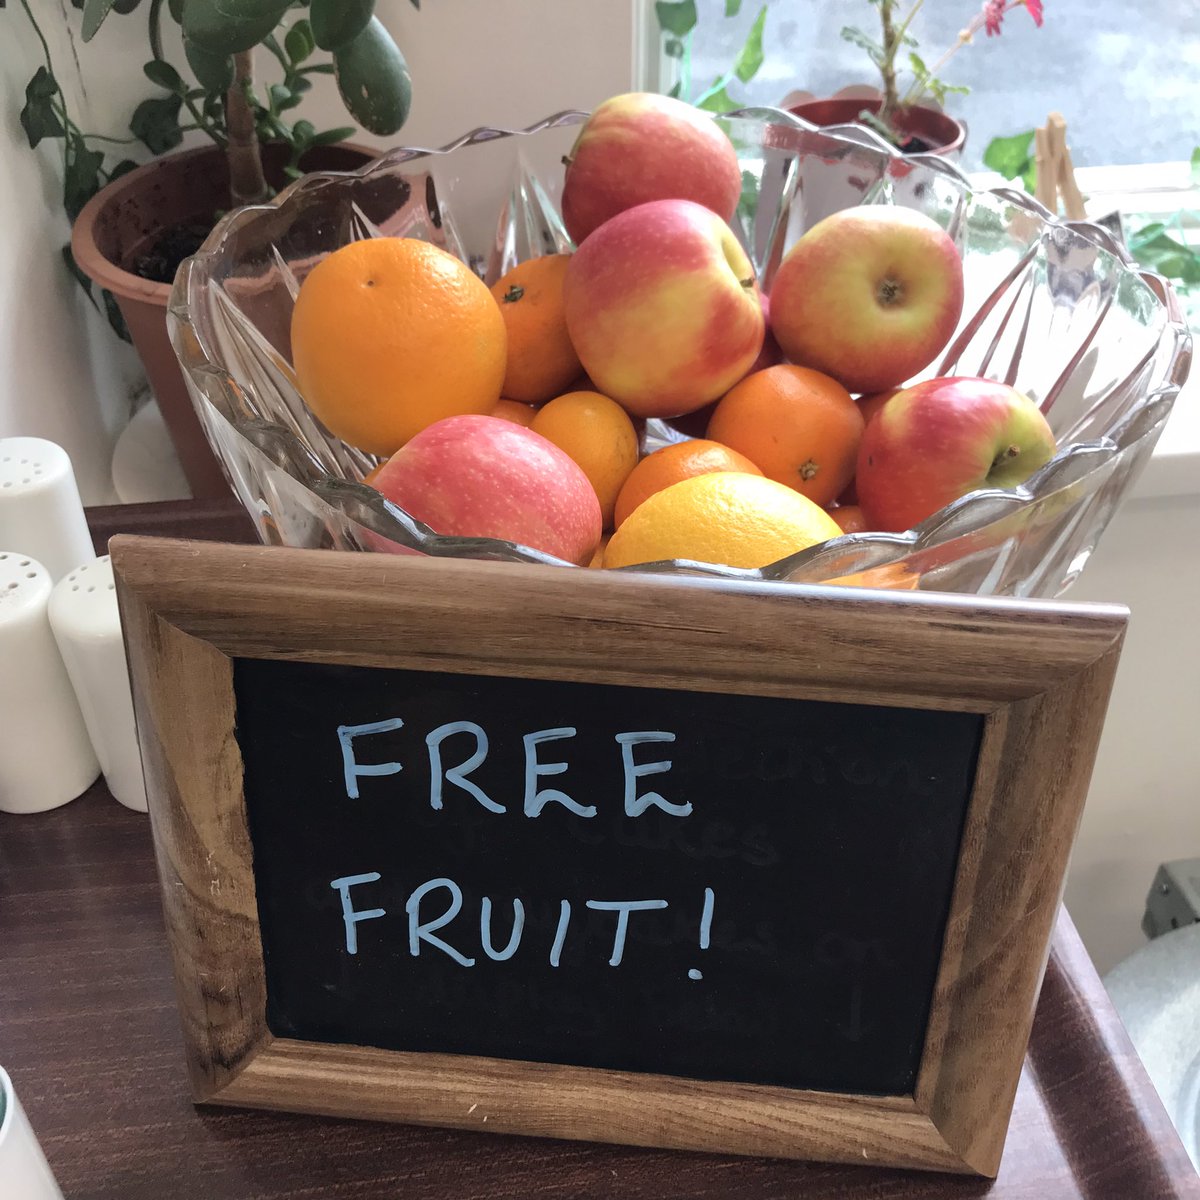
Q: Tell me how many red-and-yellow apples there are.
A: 5